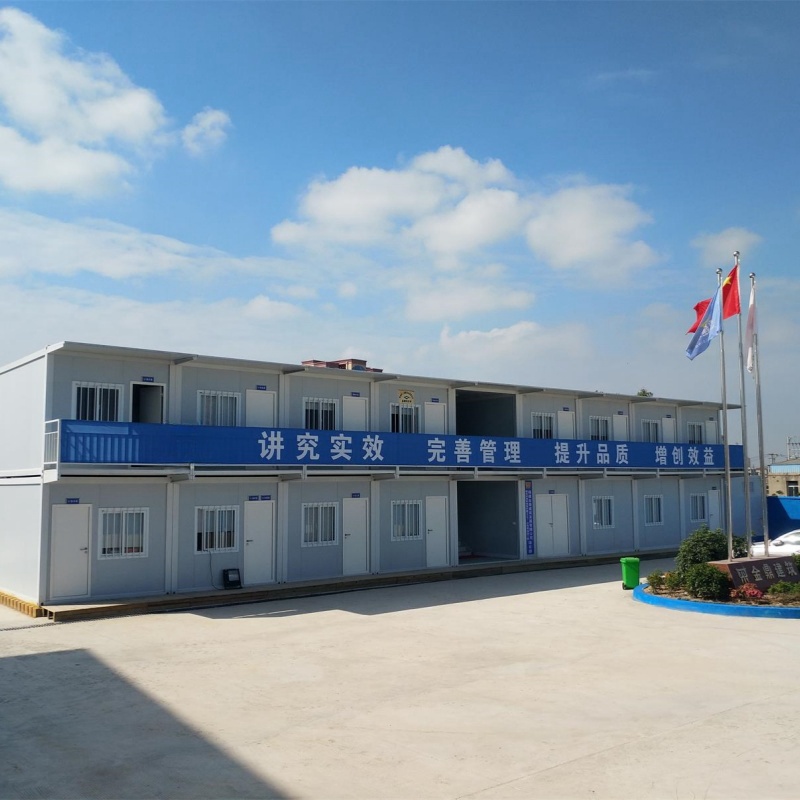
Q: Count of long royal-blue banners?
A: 1